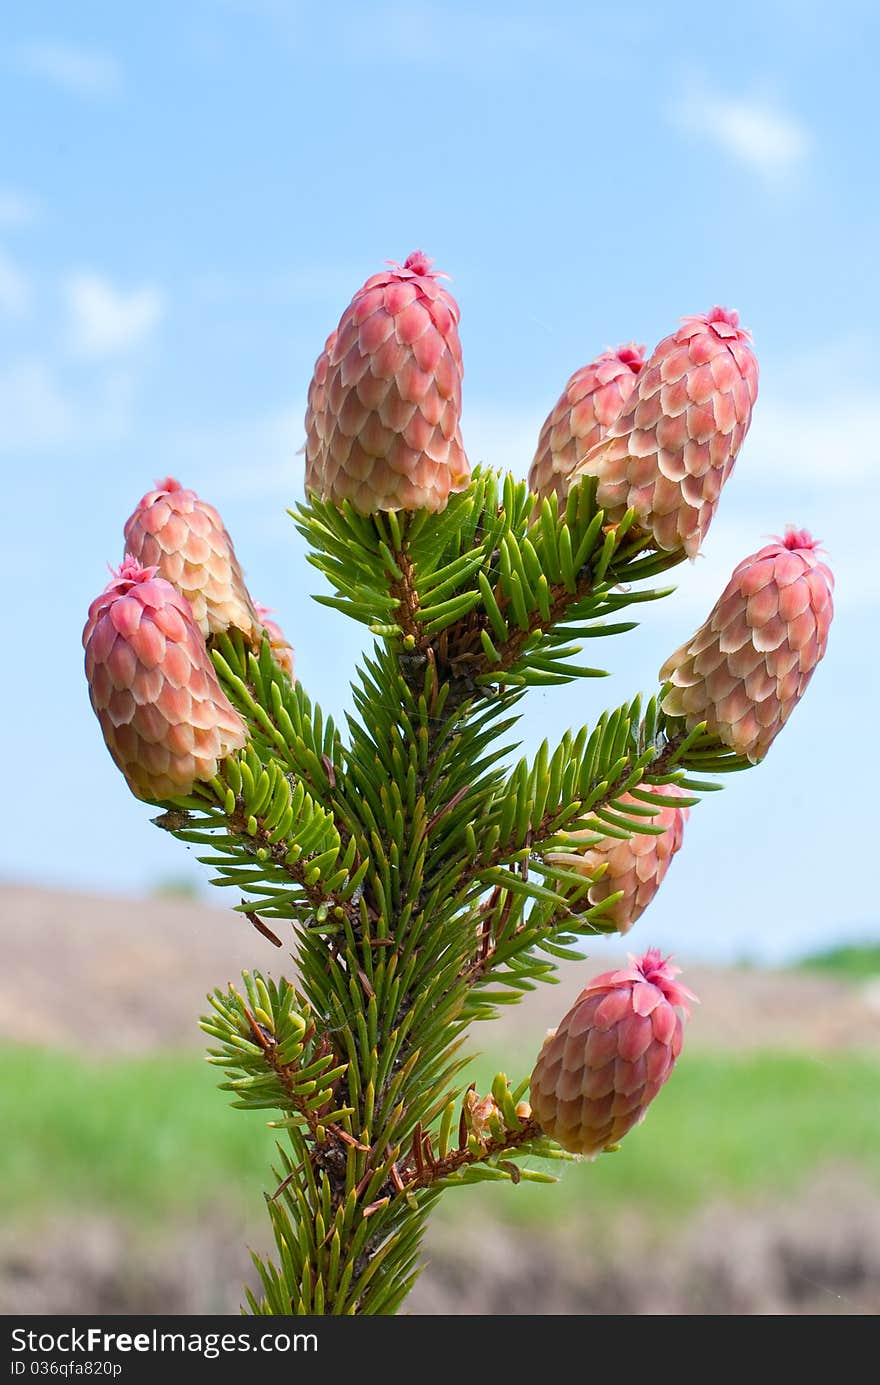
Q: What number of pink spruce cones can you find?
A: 10